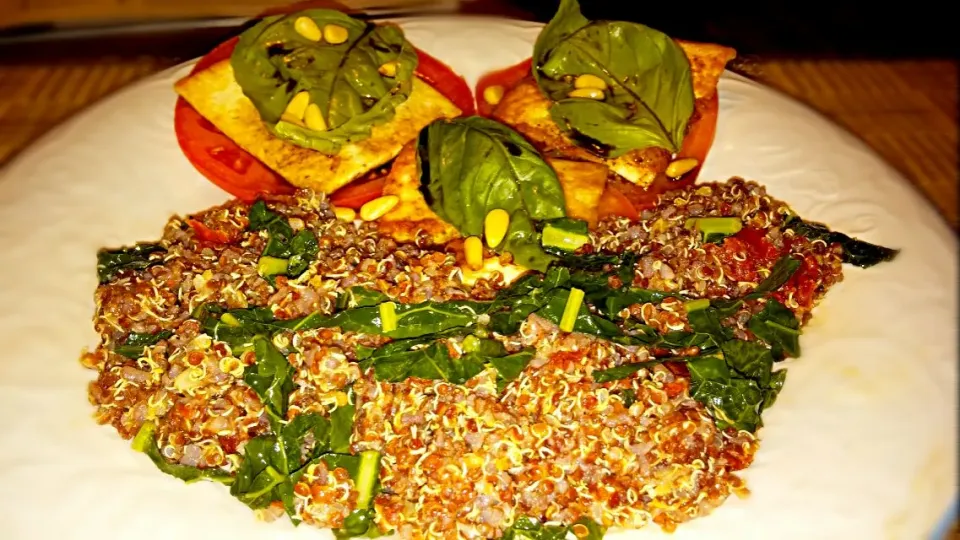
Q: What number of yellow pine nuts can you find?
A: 13